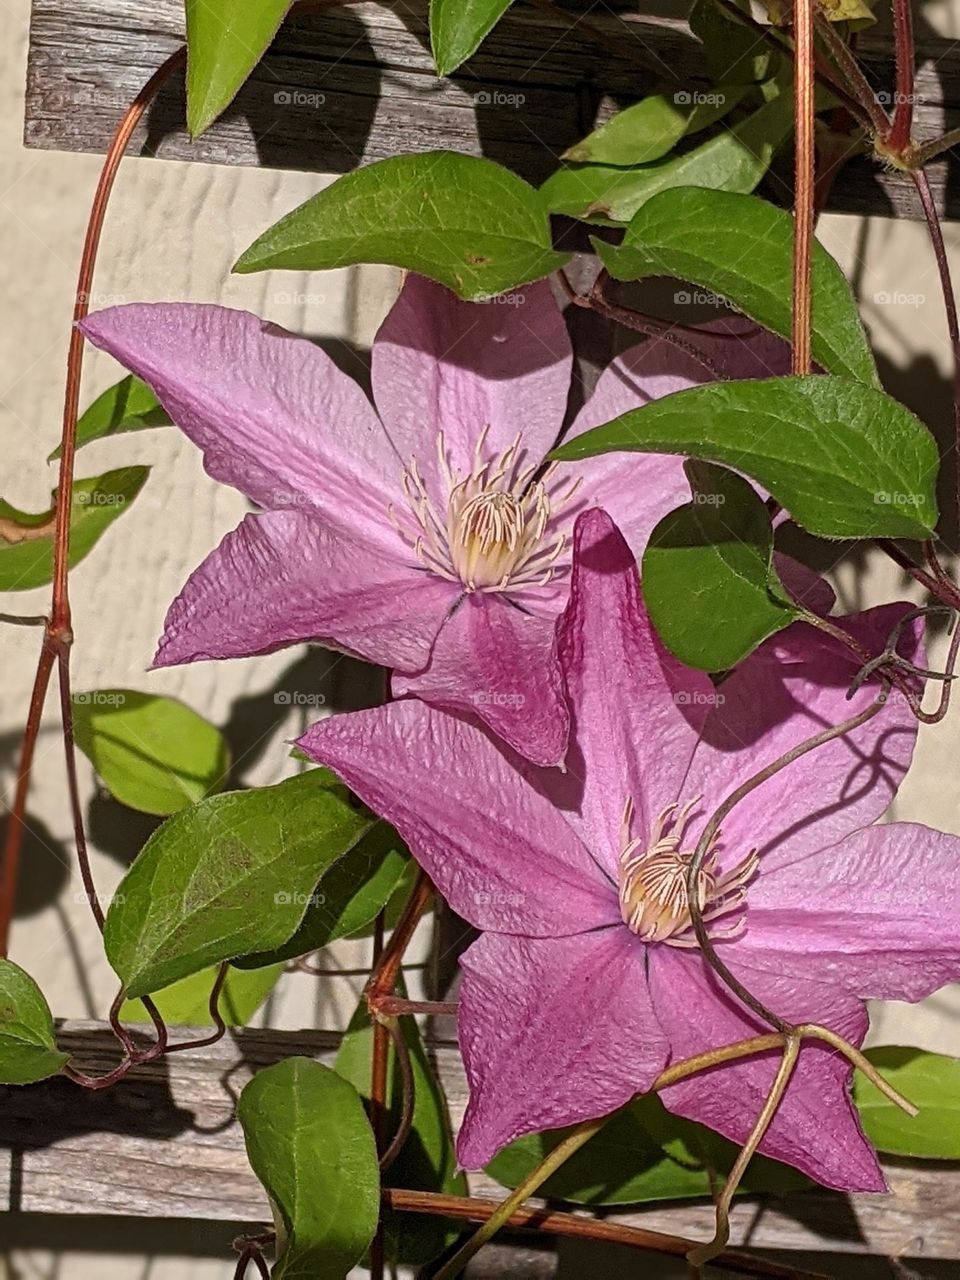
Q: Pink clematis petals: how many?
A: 12